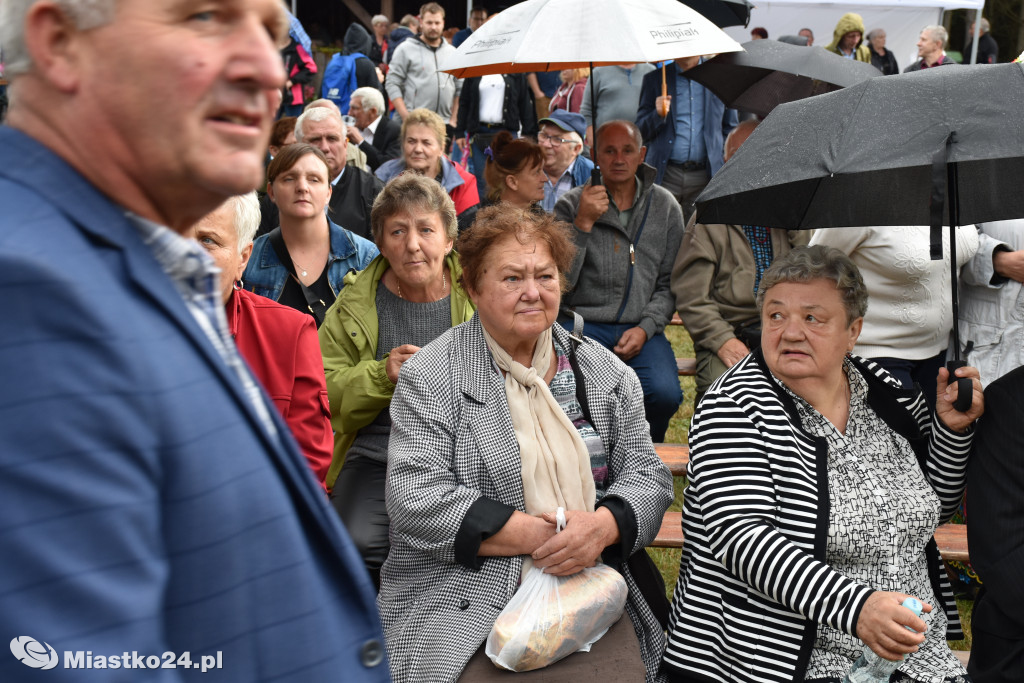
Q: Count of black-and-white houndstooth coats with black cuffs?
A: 1